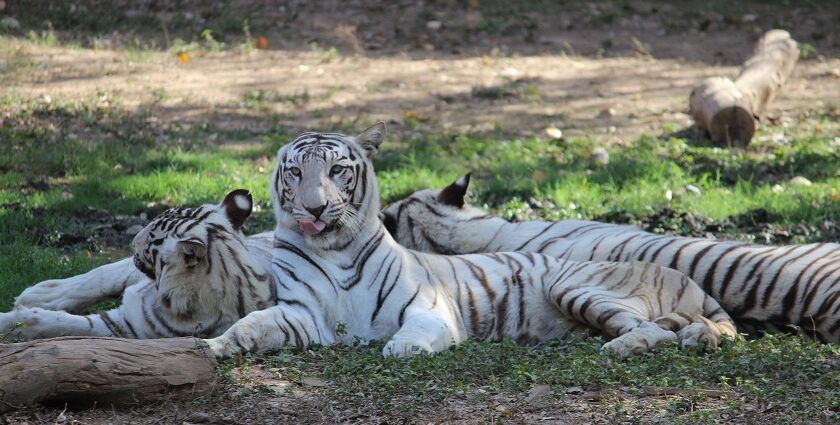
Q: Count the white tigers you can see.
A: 3